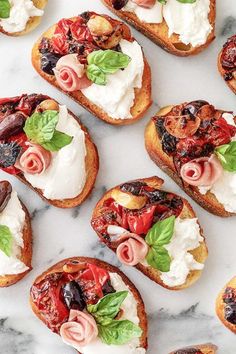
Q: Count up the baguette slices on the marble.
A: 11